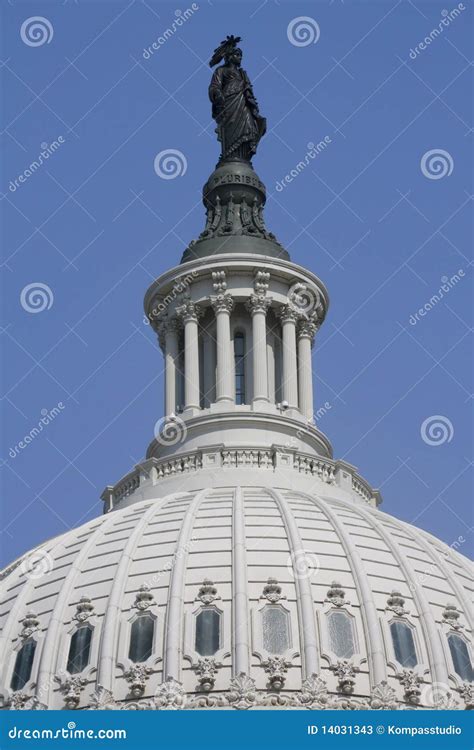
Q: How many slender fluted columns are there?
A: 6